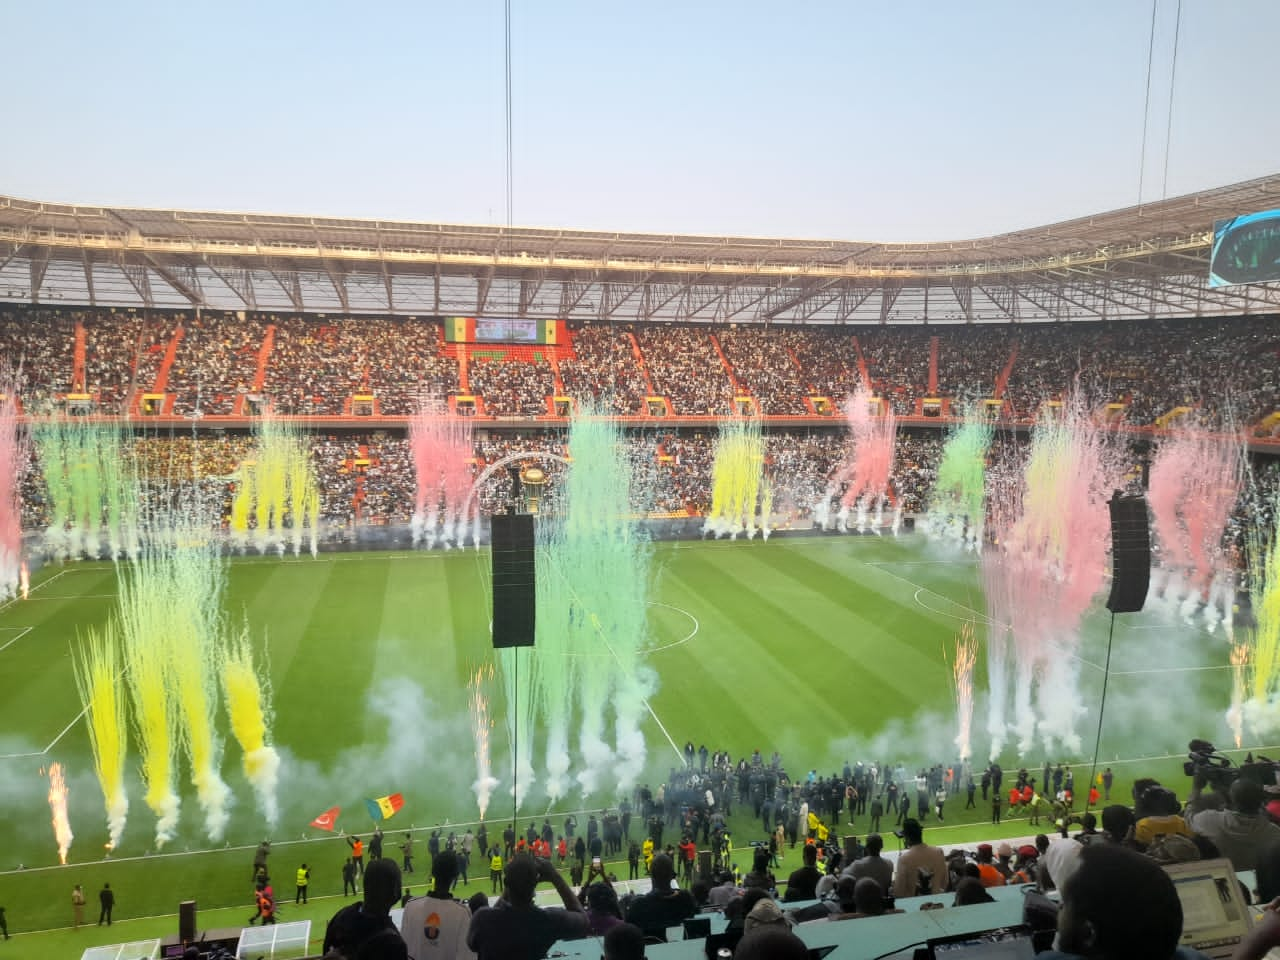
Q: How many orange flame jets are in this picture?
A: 5